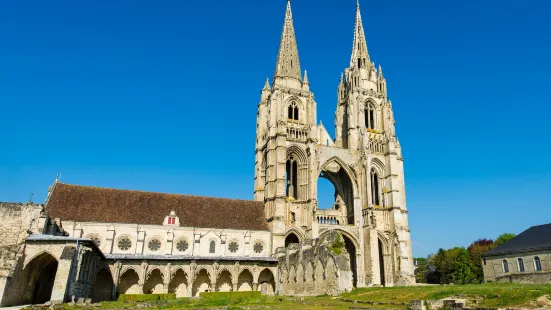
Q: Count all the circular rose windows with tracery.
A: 6